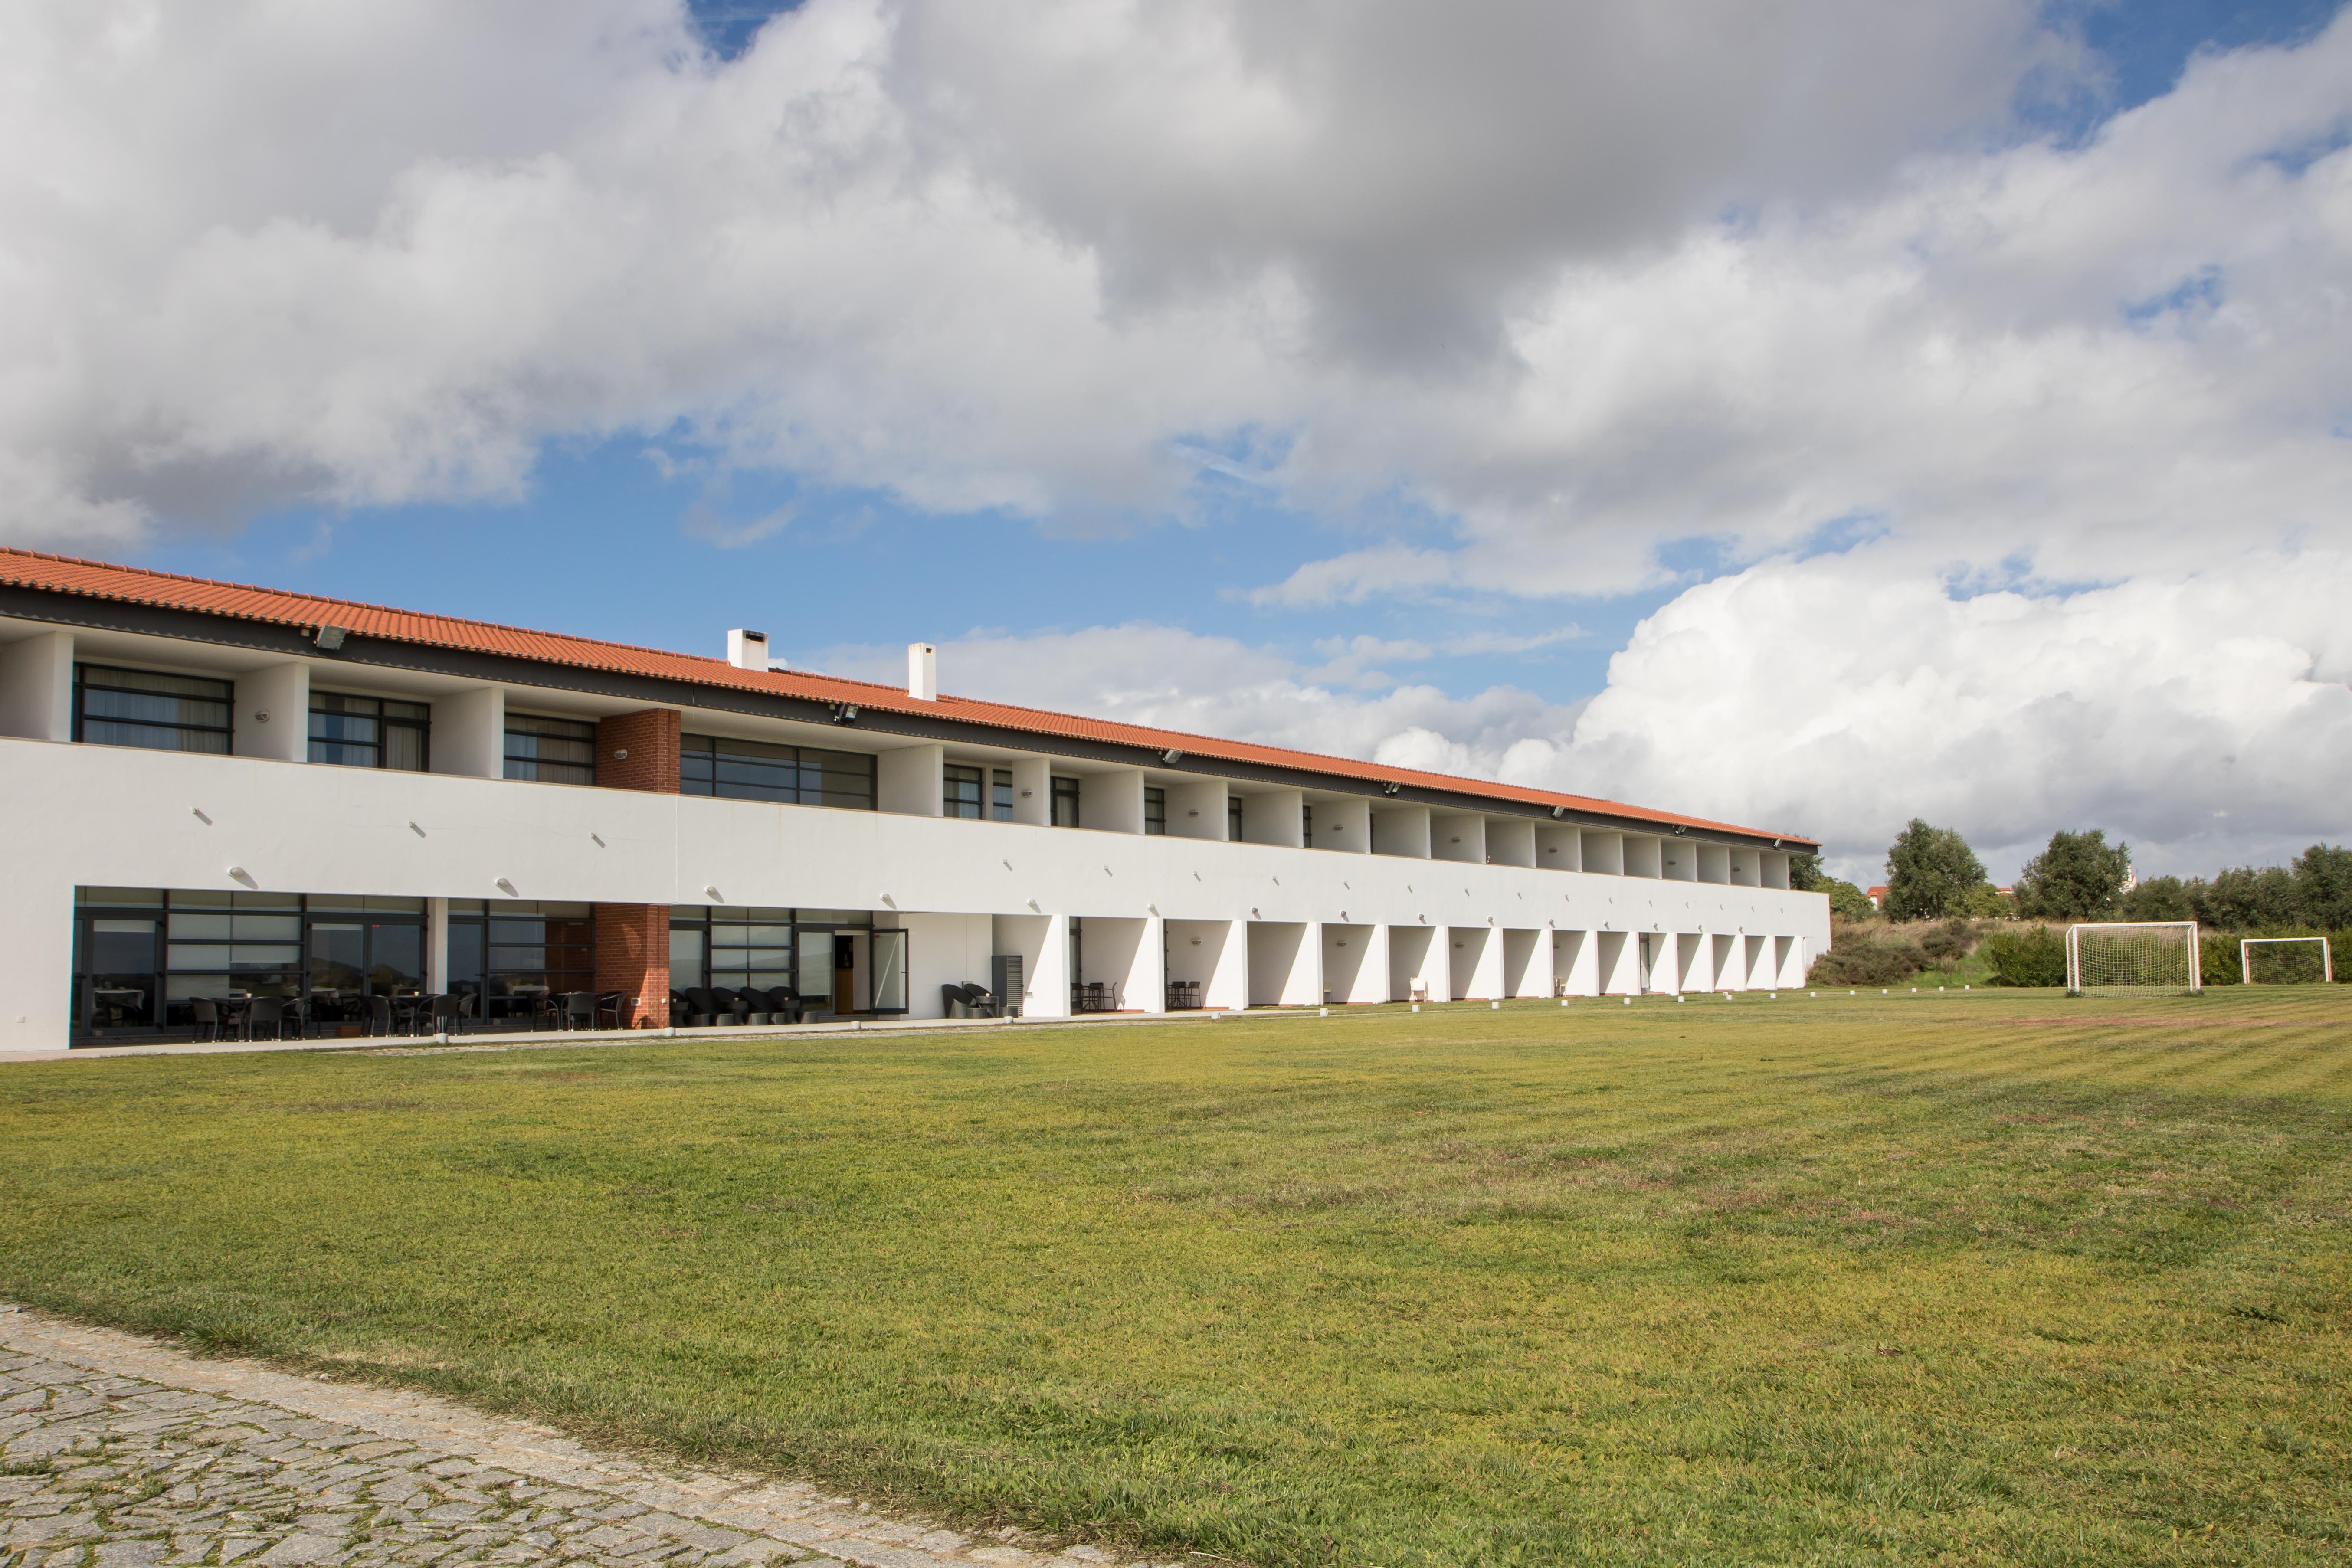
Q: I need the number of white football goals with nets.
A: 2